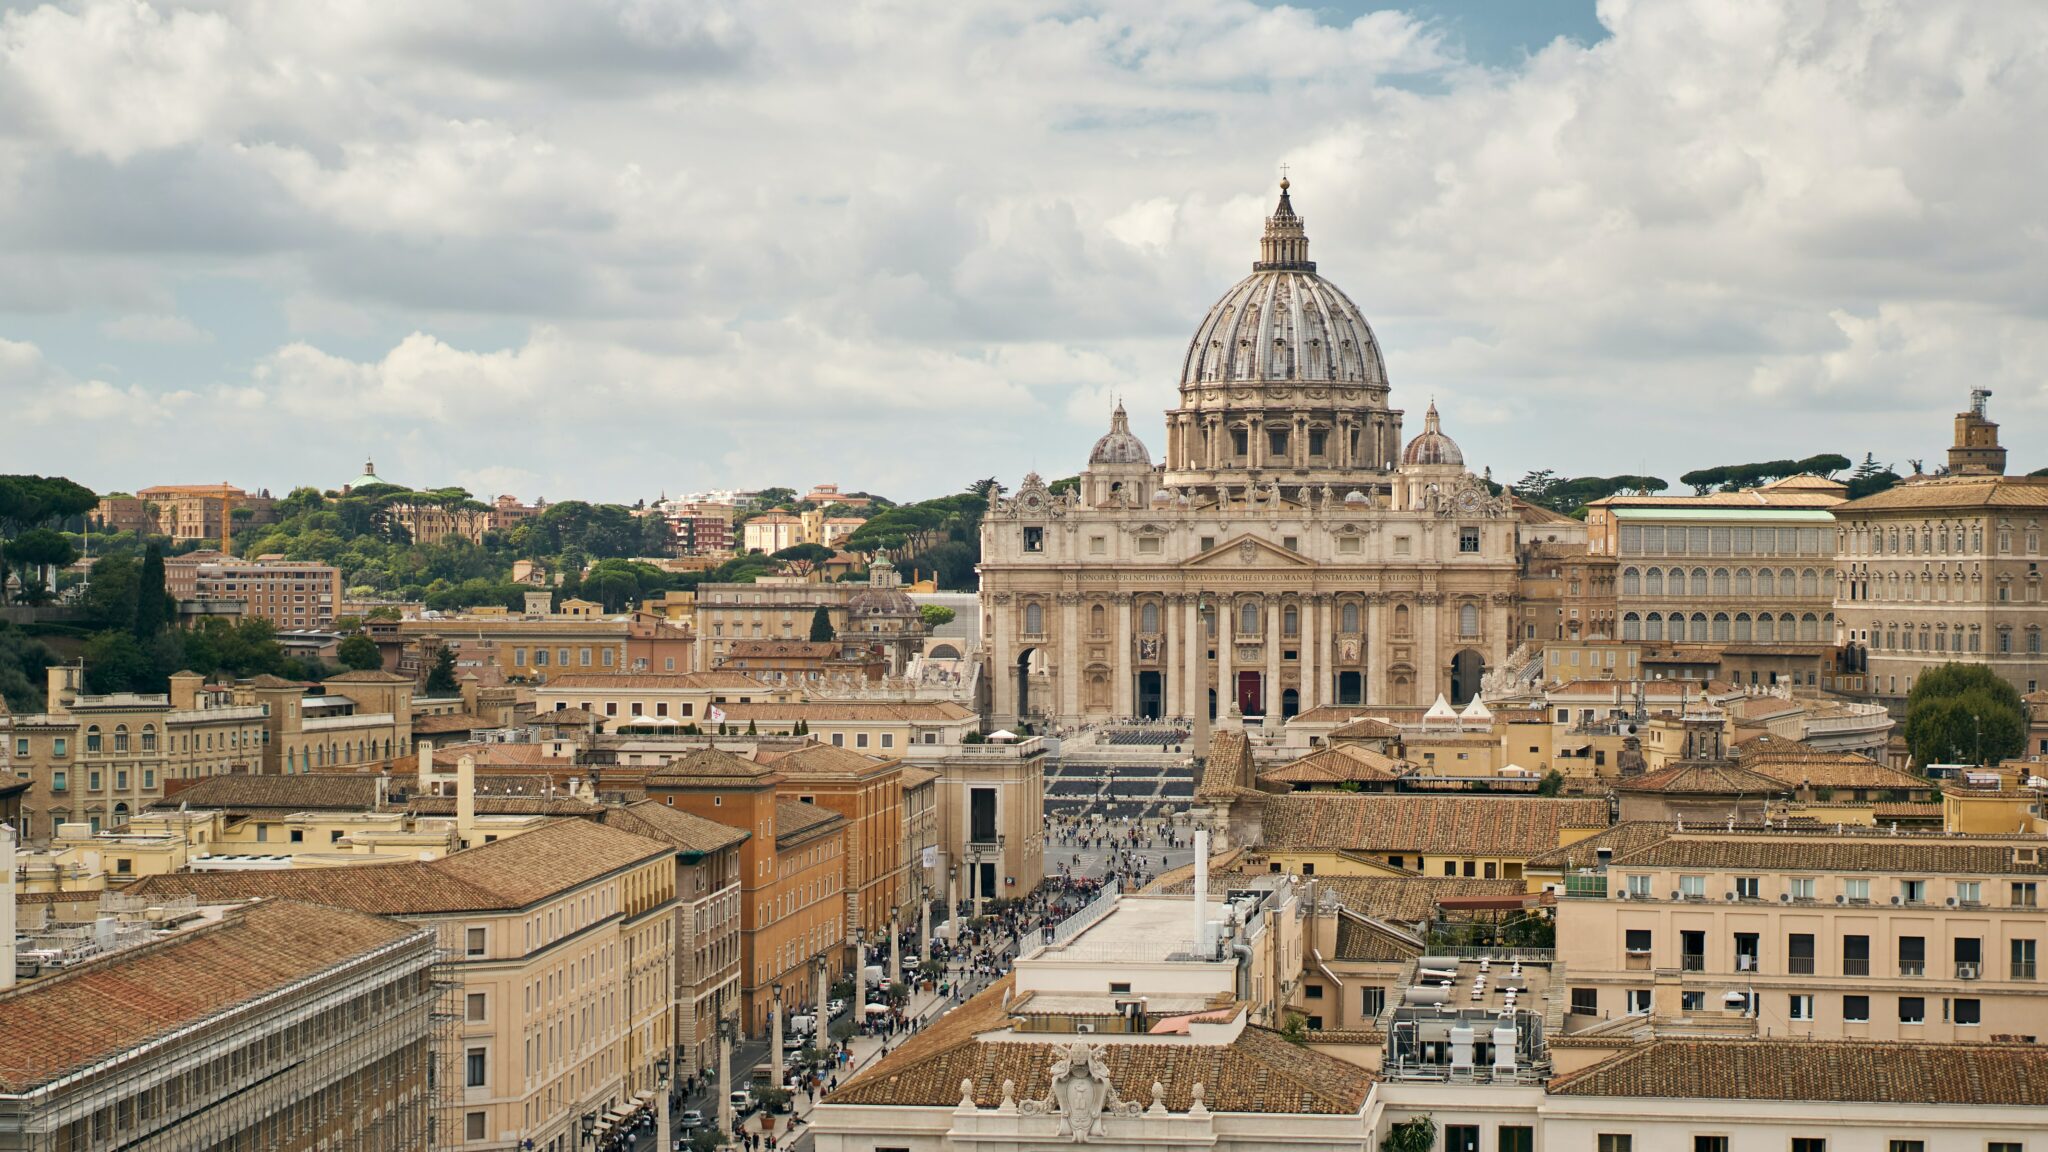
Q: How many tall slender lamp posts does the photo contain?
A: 11